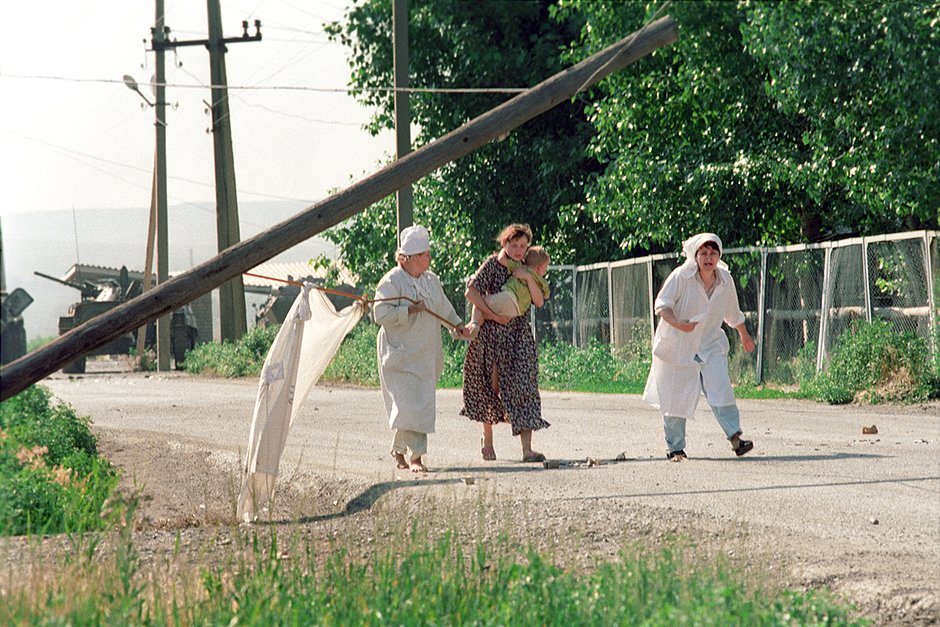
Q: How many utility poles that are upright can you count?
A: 3